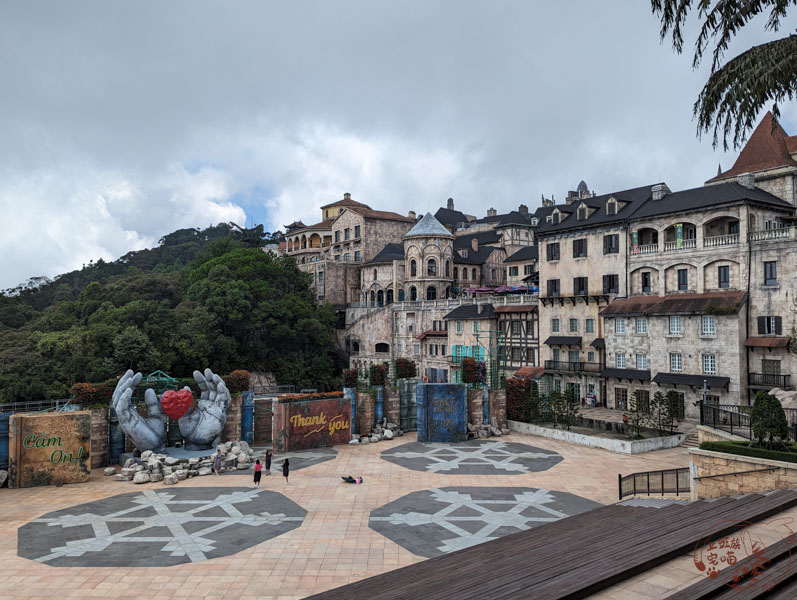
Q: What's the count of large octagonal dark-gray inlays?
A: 4